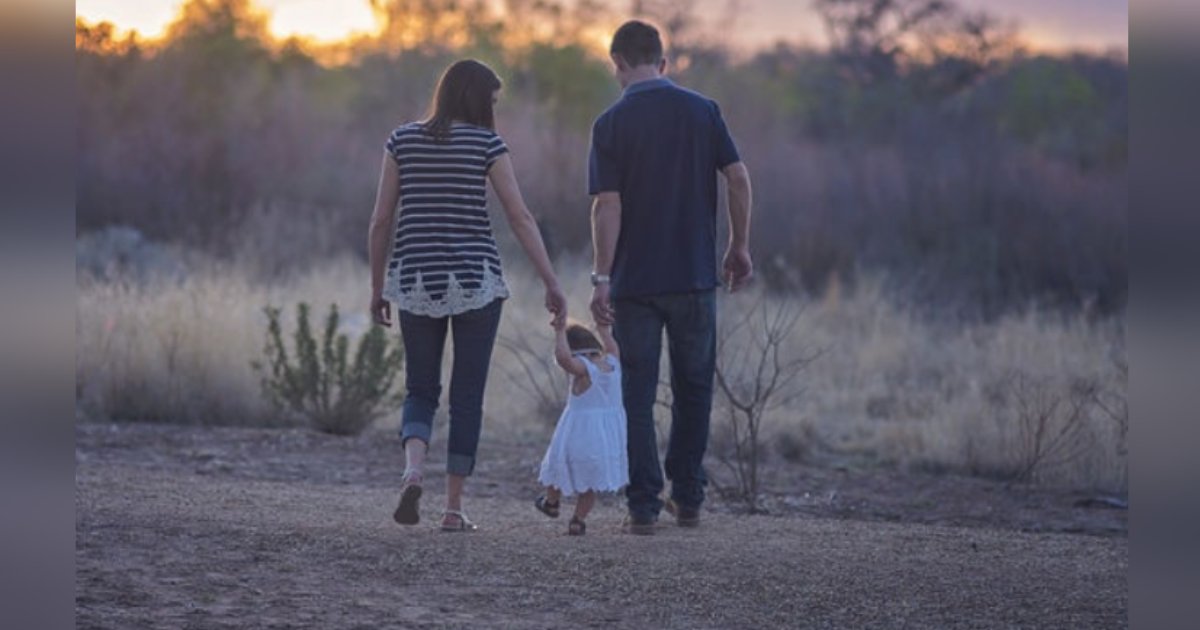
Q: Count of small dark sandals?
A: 2